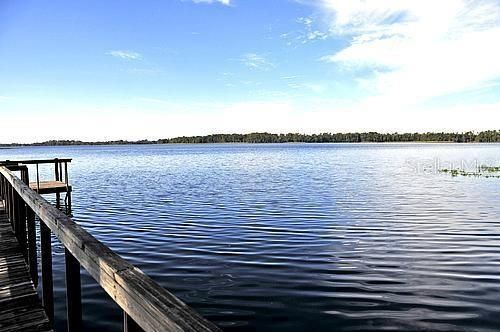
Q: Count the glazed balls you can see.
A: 0